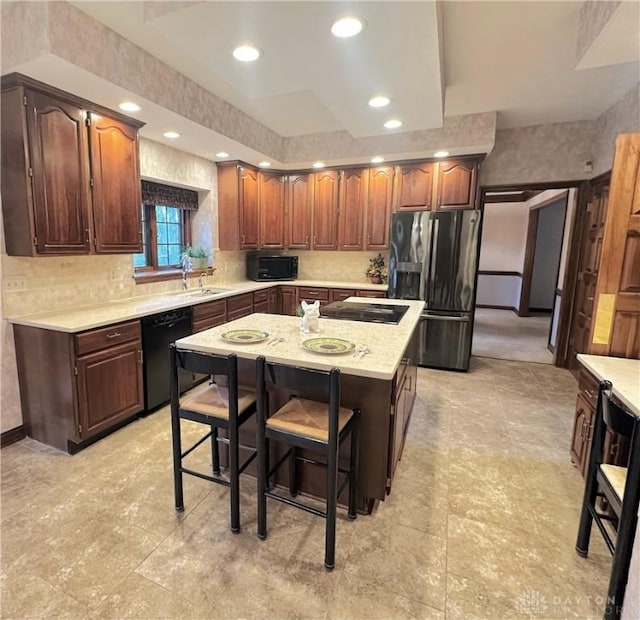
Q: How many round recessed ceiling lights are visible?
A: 11